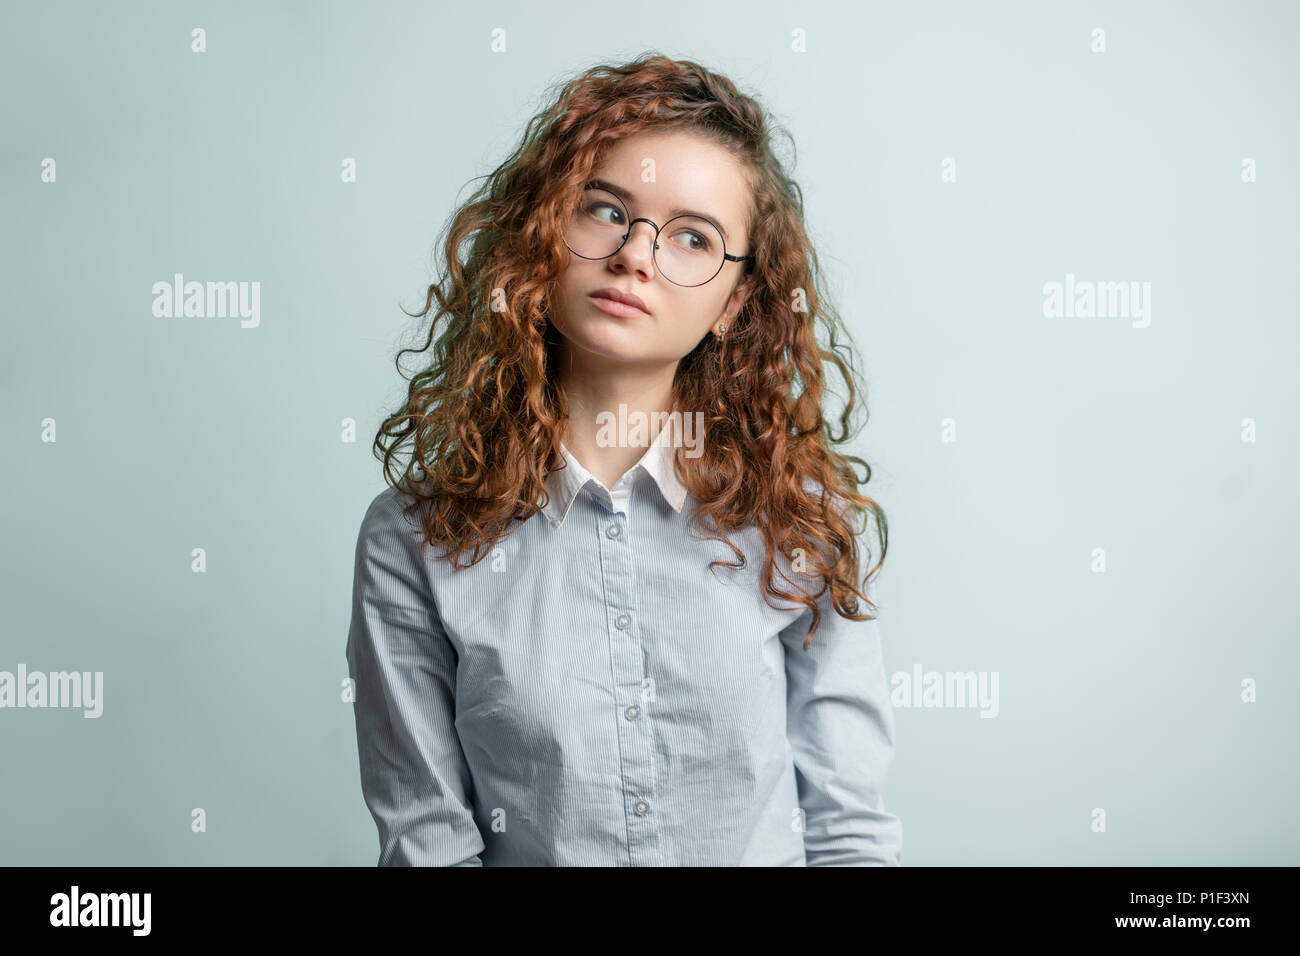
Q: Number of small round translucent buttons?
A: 4